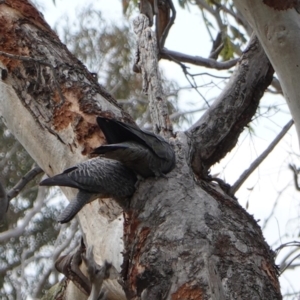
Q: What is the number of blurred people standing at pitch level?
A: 0